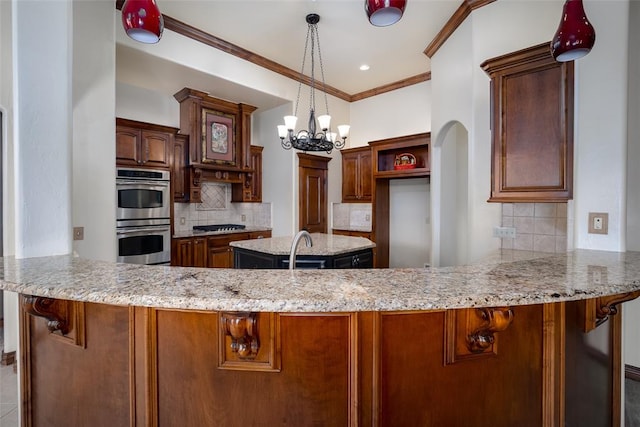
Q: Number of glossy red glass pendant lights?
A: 3